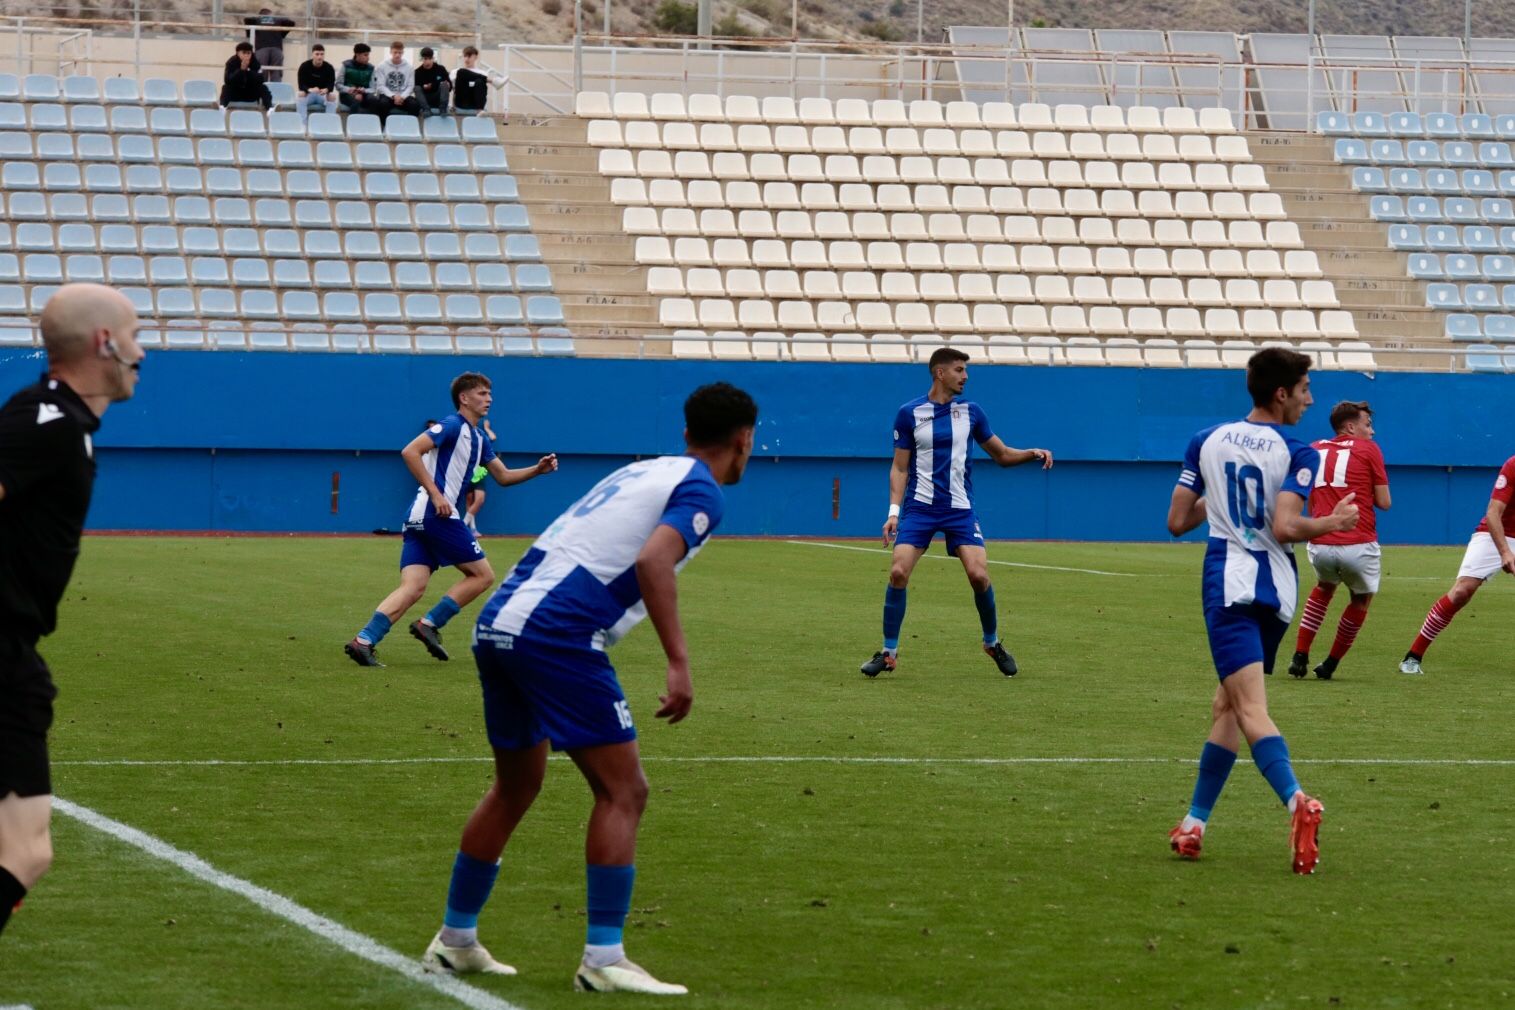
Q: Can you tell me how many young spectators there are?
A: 6